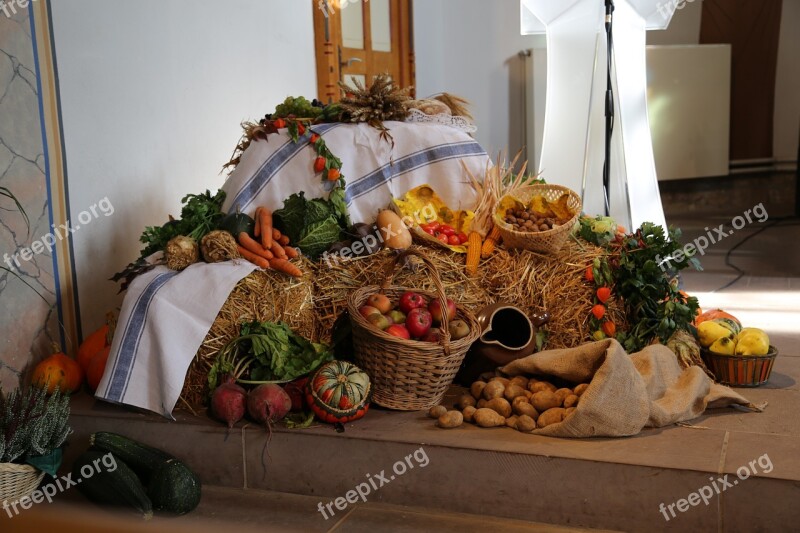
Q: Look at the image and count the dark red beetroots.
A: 3